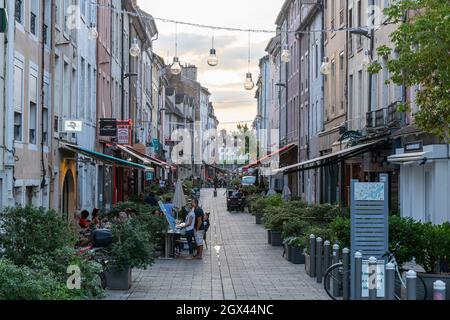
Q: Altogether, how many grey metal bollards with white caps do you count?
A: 10